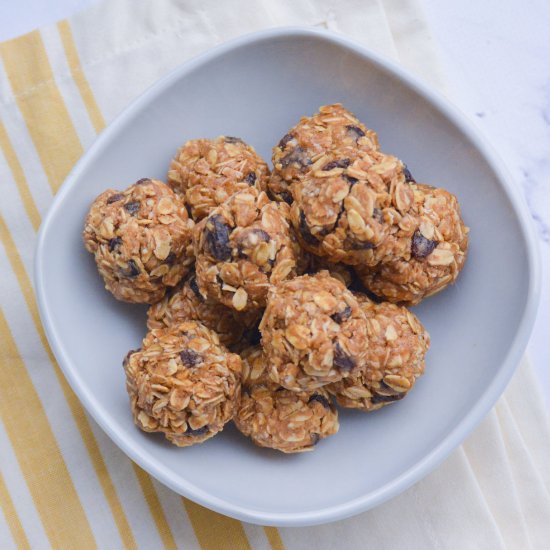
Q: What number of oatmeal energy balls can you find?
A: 11